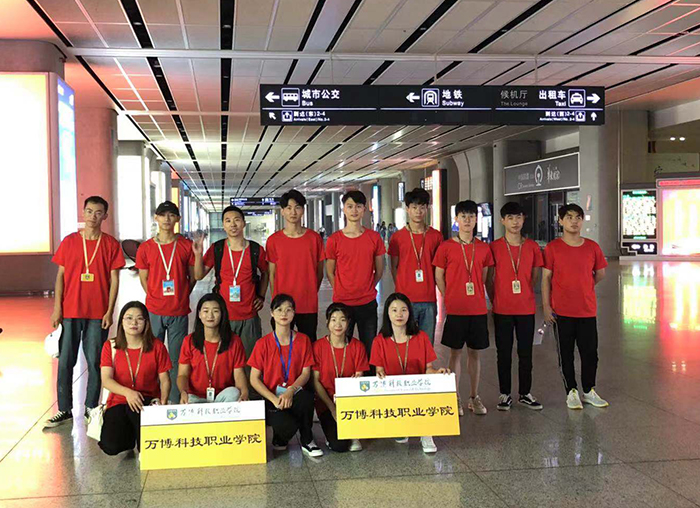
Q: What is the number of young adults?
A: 14